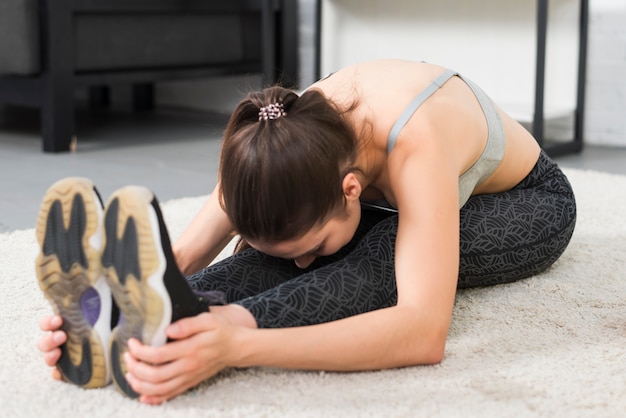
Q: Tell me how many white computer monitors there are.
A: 0